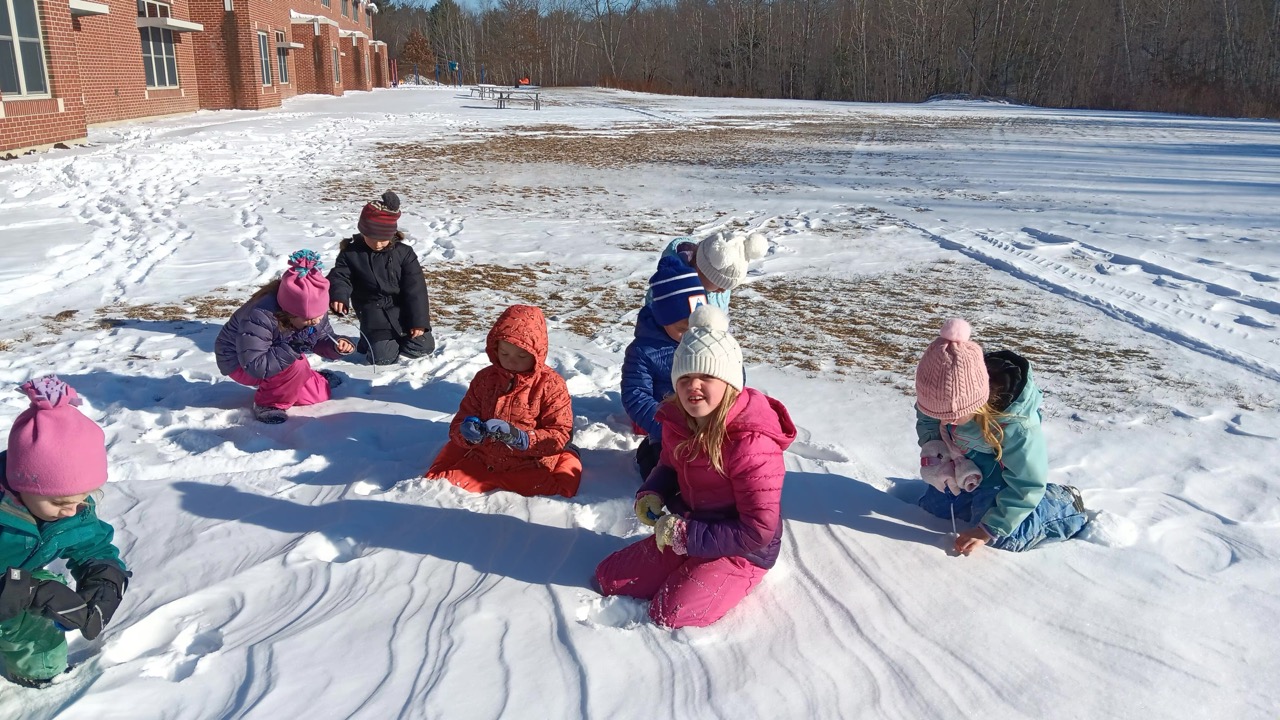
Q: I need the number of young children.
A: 8